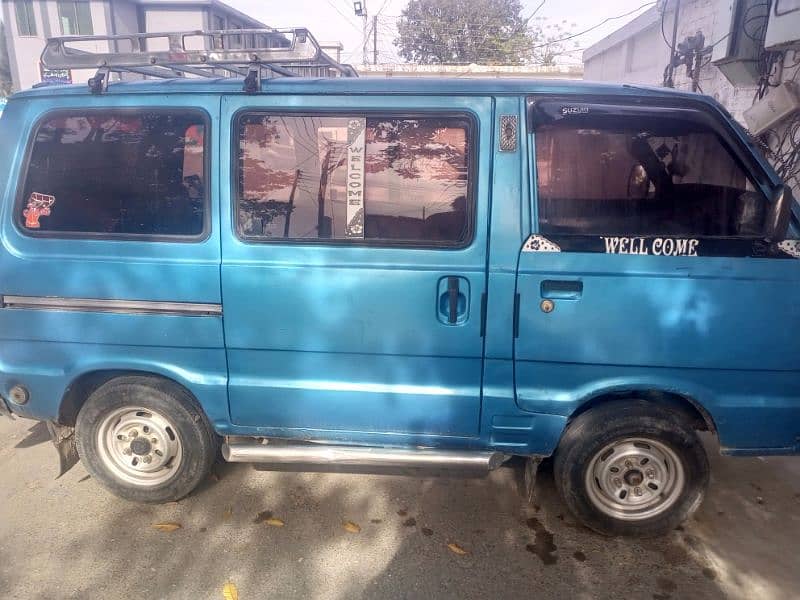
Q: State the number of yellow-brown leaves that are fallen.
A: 5